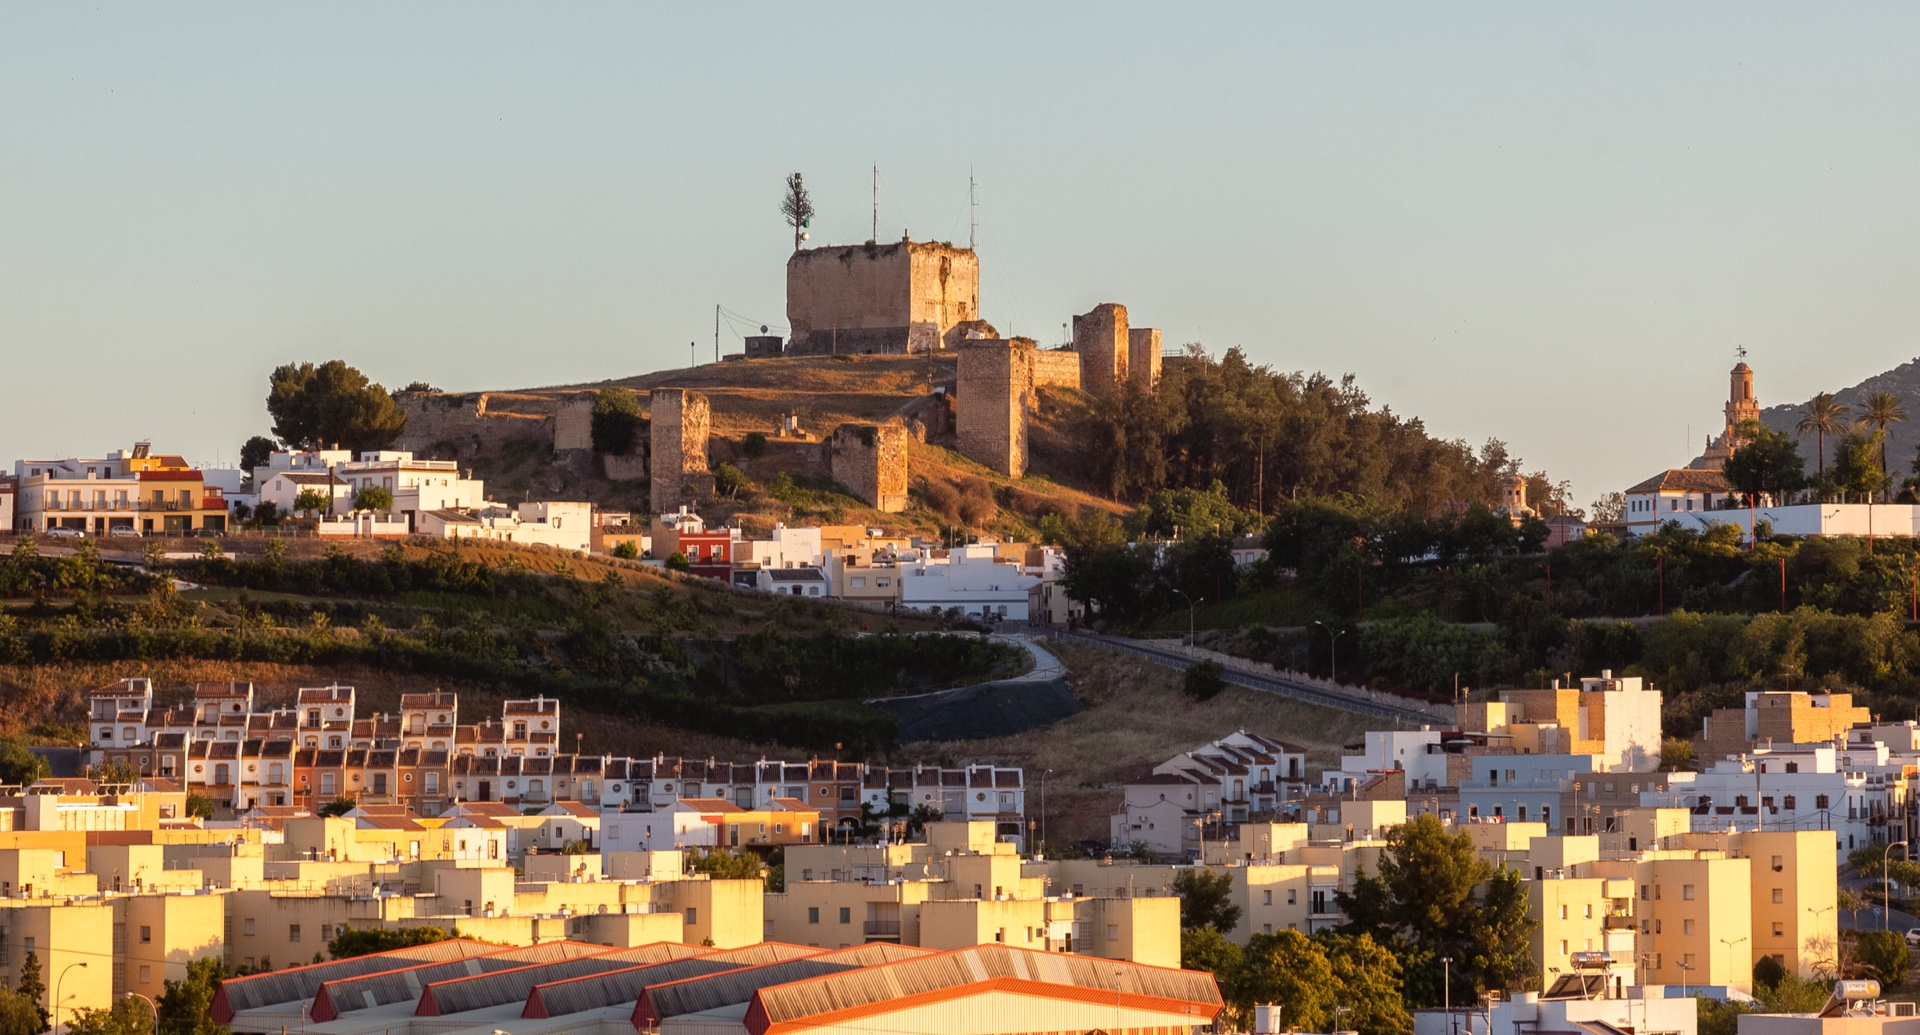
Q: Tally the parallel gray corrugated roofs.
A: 6